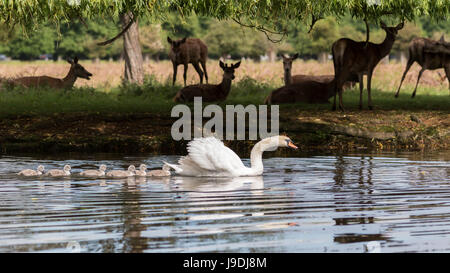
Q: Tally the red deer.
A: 7